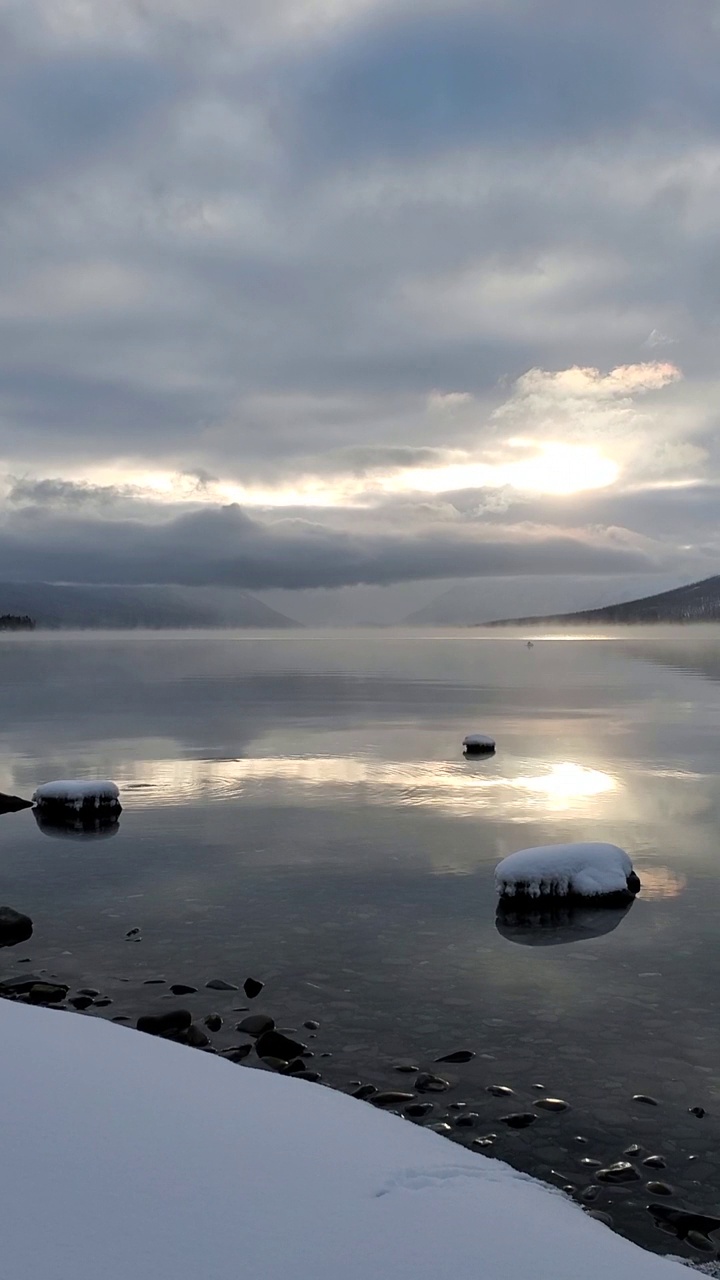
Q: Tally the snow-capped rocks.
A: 3